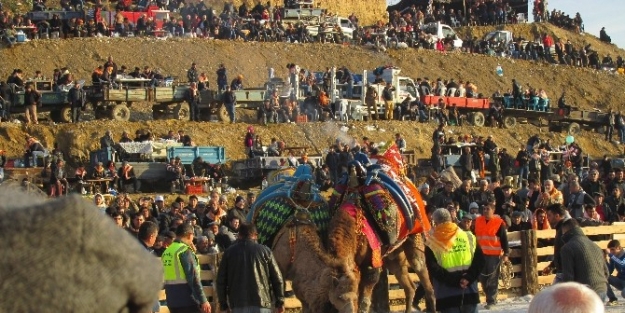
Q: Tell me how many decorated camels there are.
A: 2